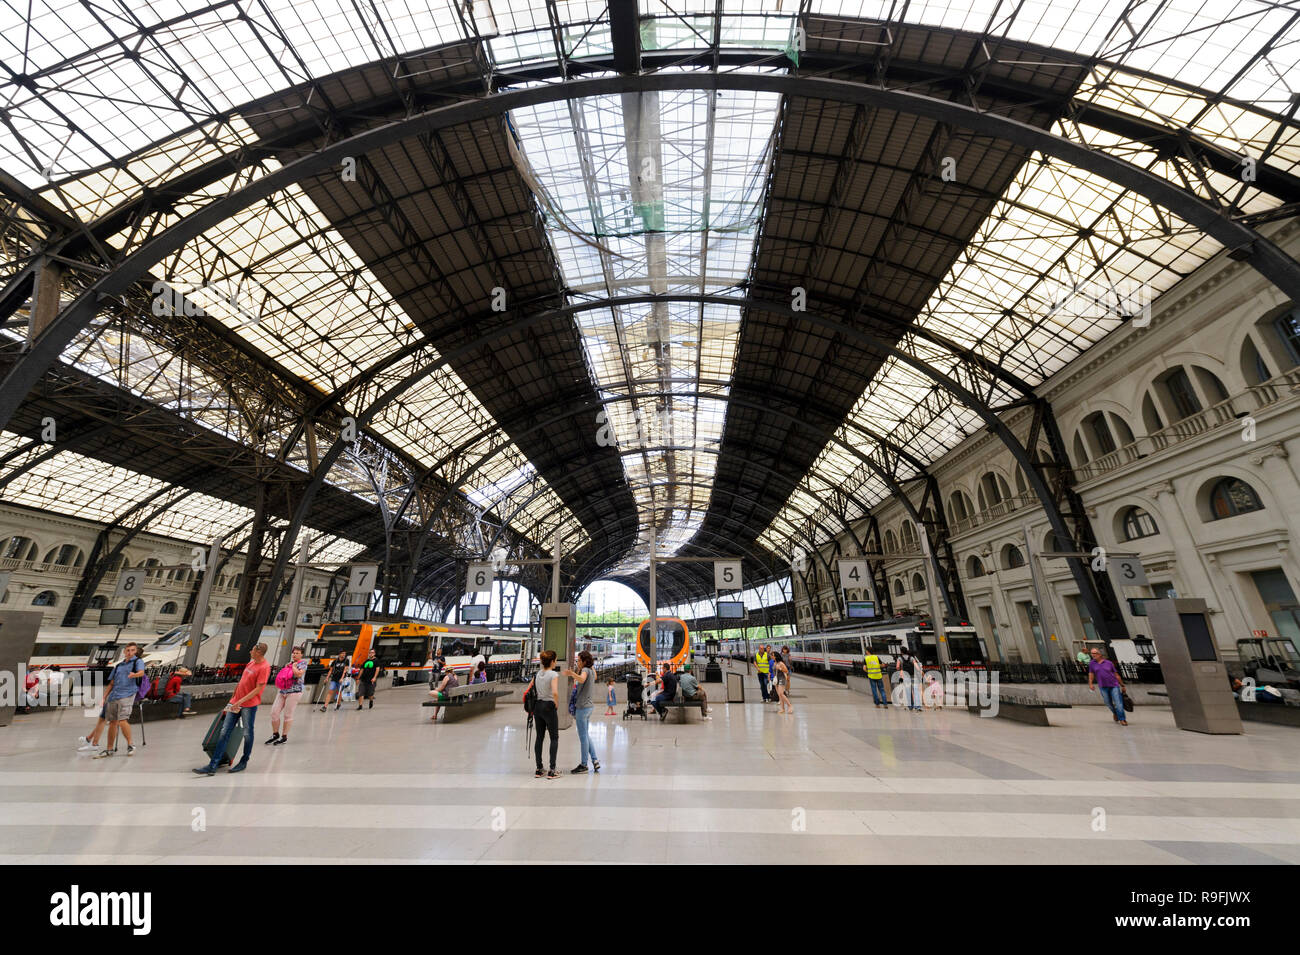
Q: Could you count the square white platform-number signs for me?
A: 6